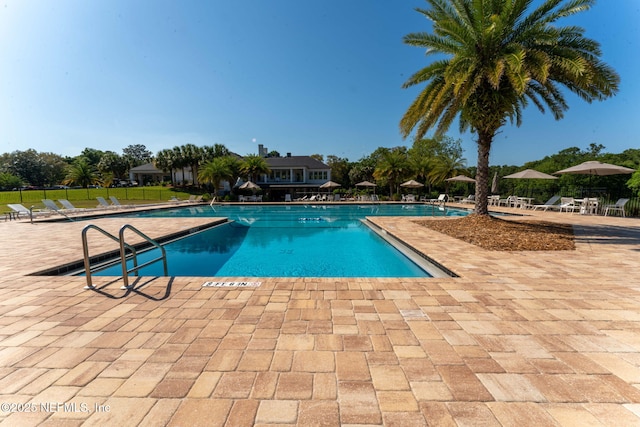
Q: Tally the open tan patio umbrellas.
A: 7